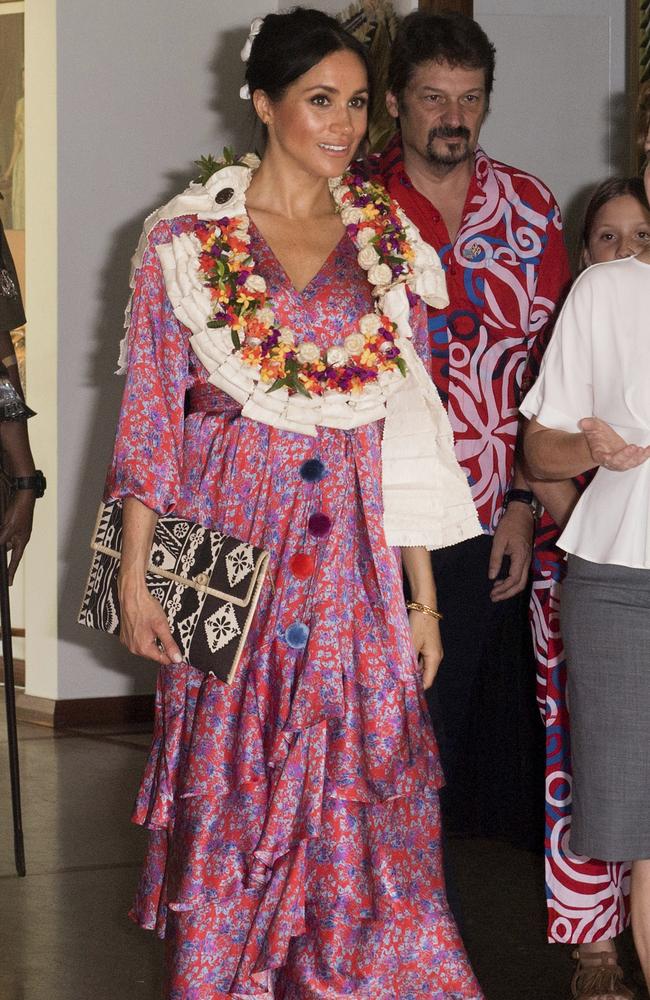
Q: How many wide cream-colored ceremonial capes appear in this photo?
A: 1